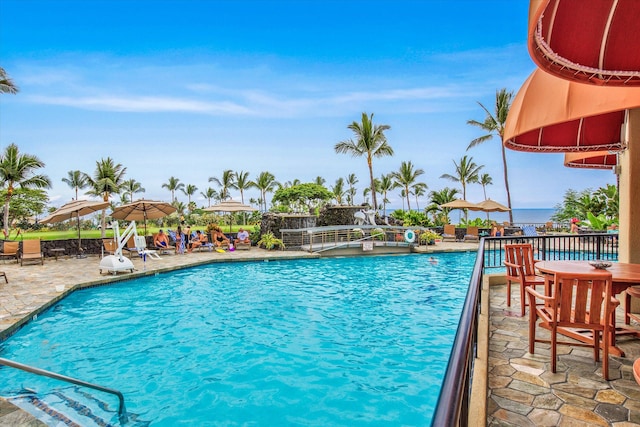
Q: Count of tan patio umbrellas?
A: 5